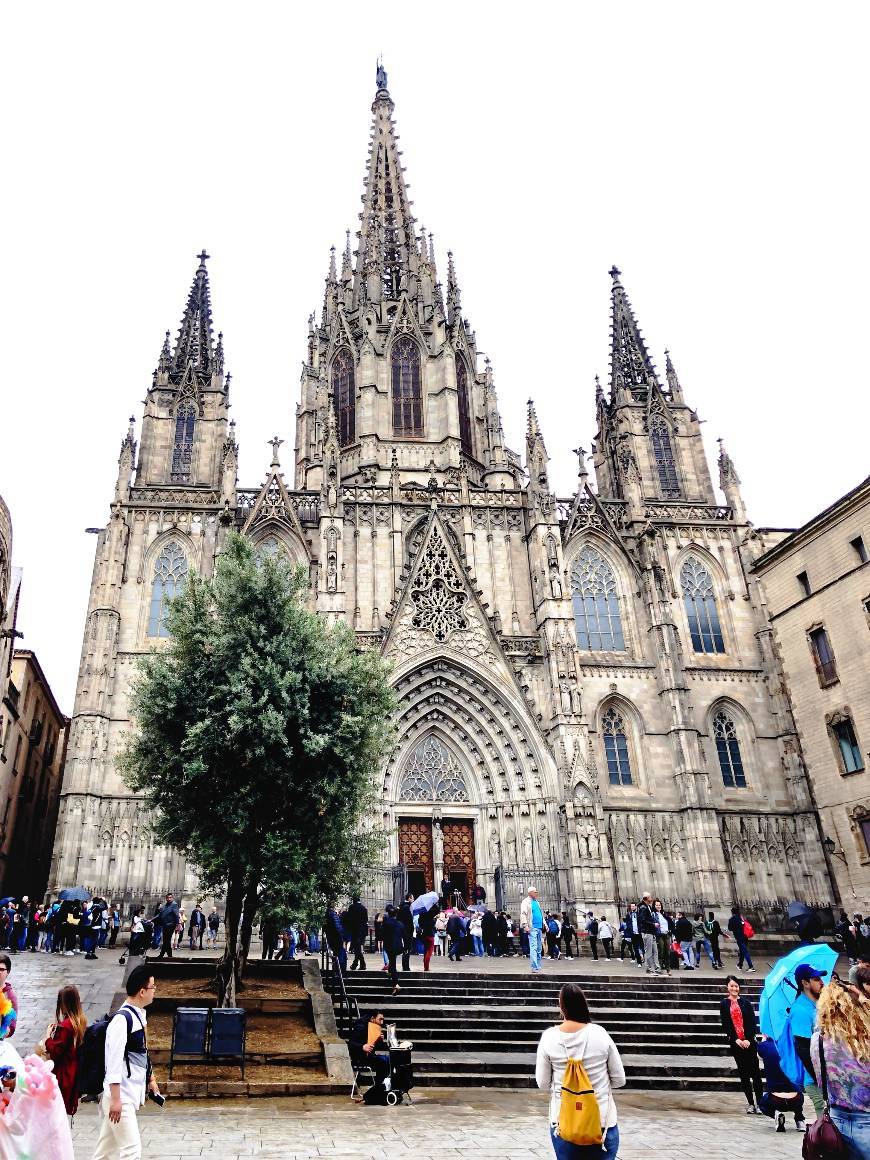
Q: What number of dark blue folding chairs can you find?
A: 2